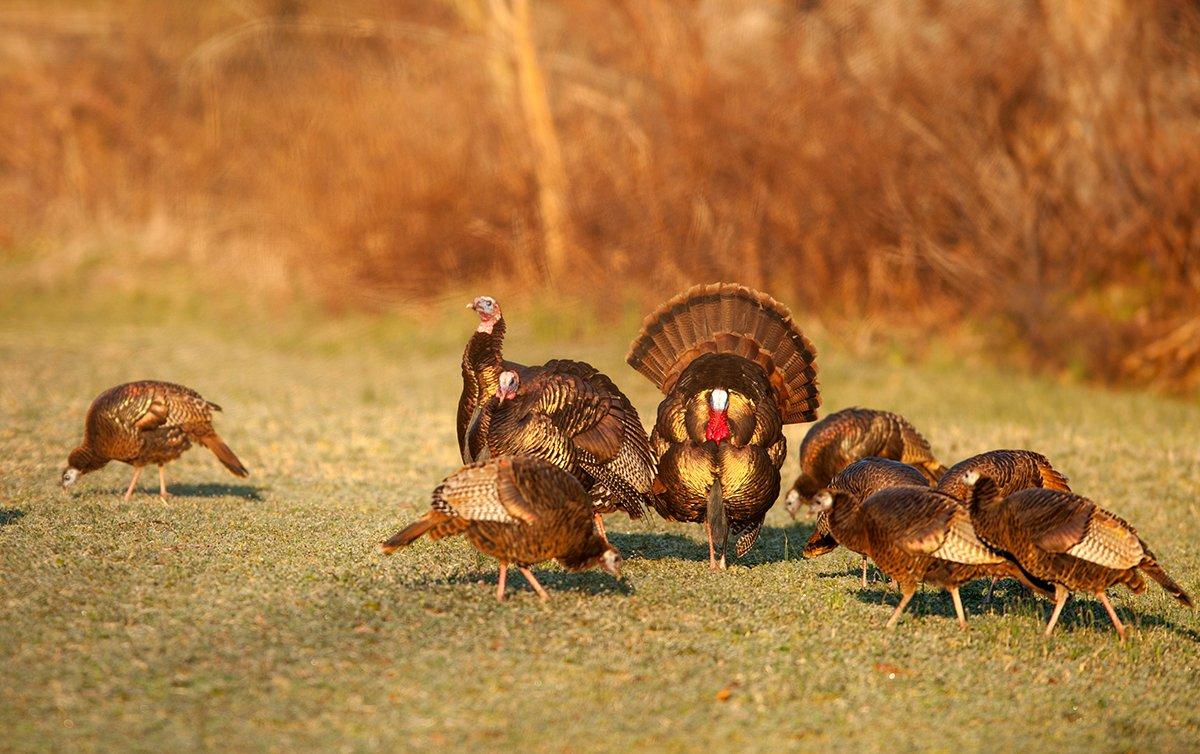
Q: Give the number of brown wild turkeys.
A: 10